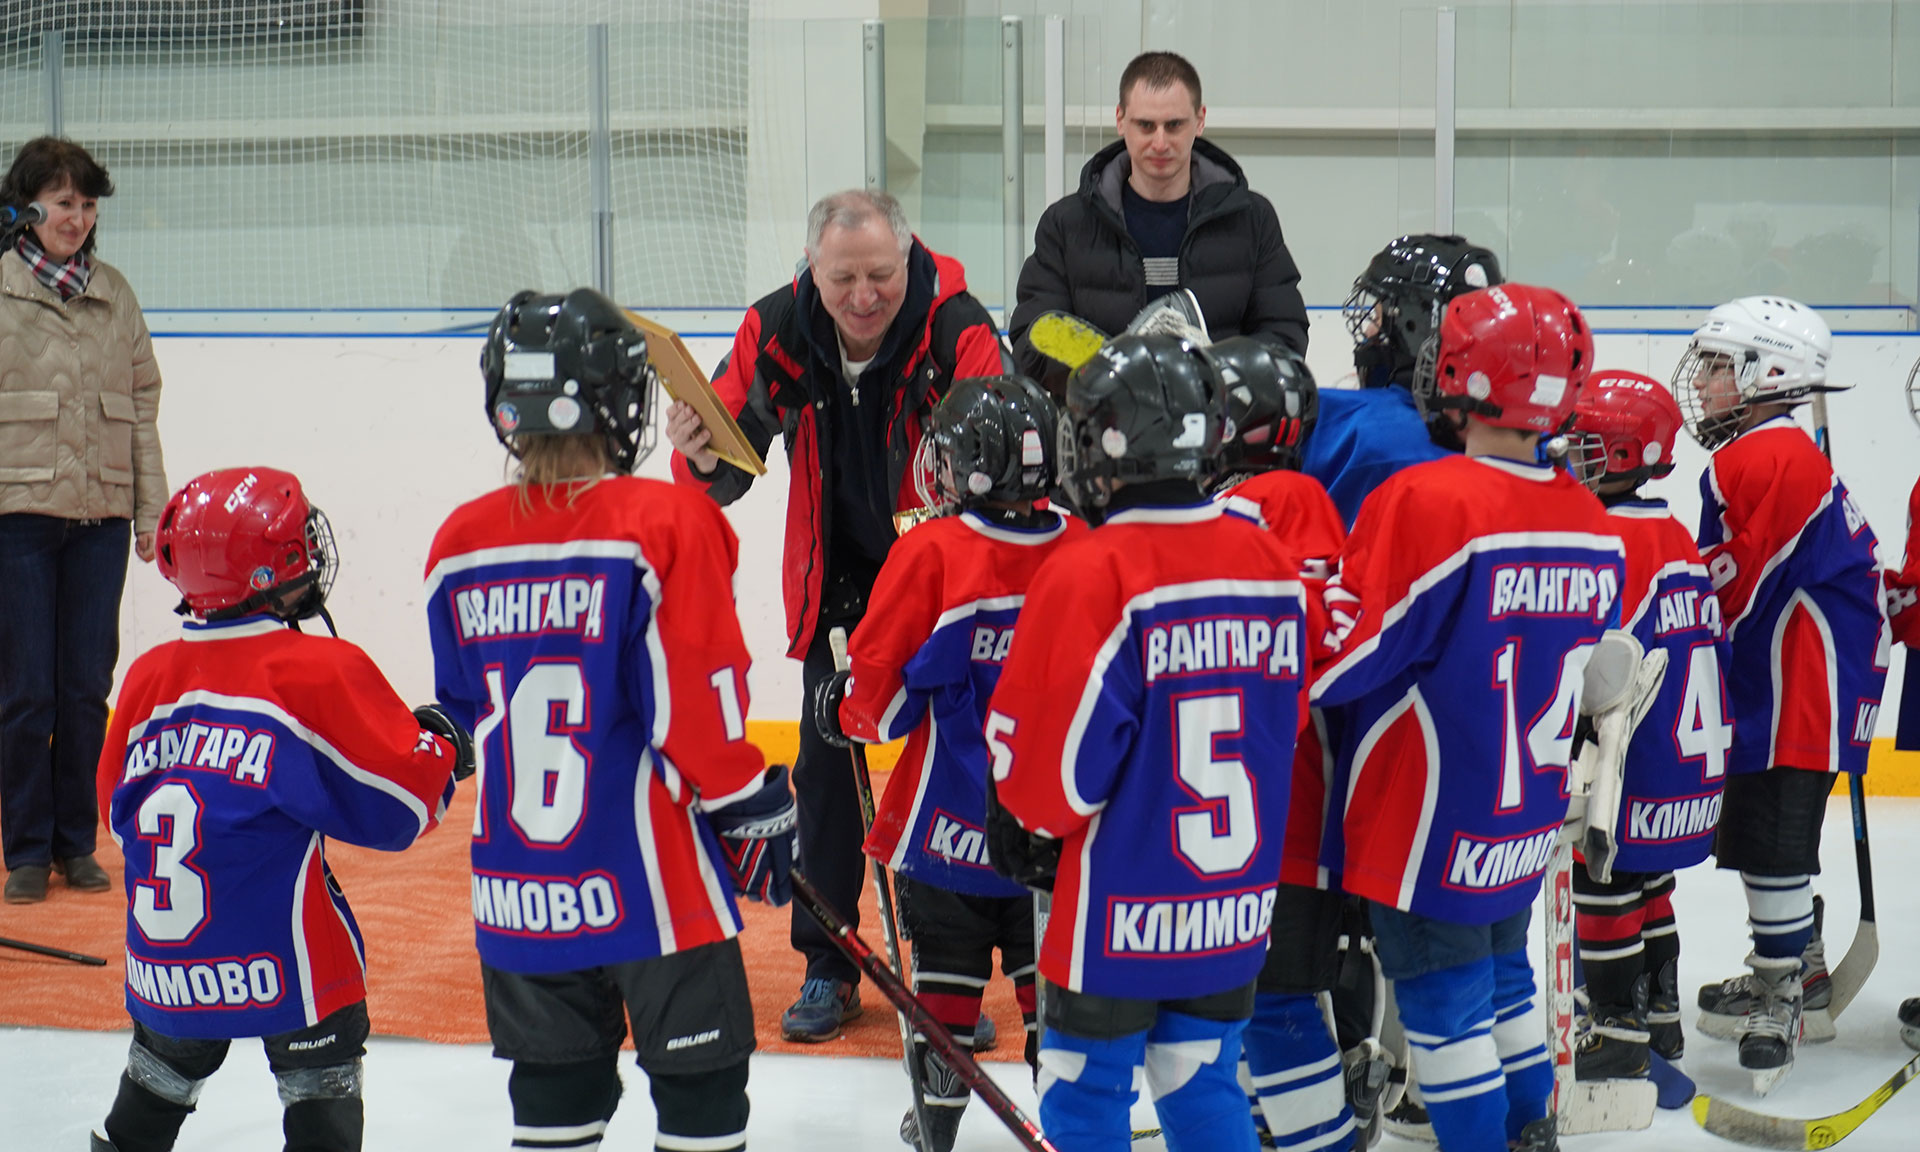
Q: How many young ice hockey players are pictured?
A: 10